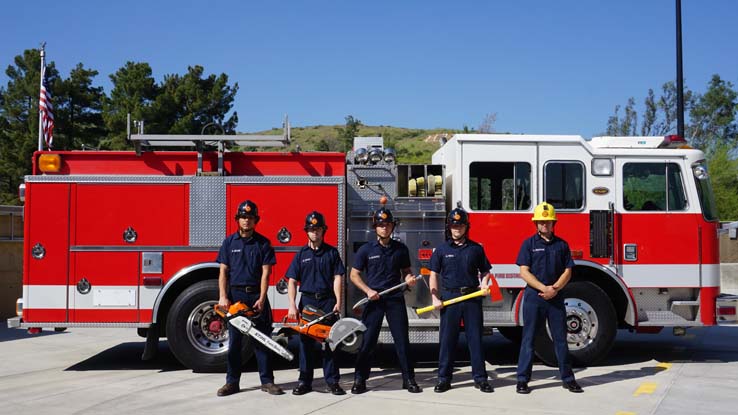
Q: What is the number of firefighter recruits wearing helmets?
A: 5